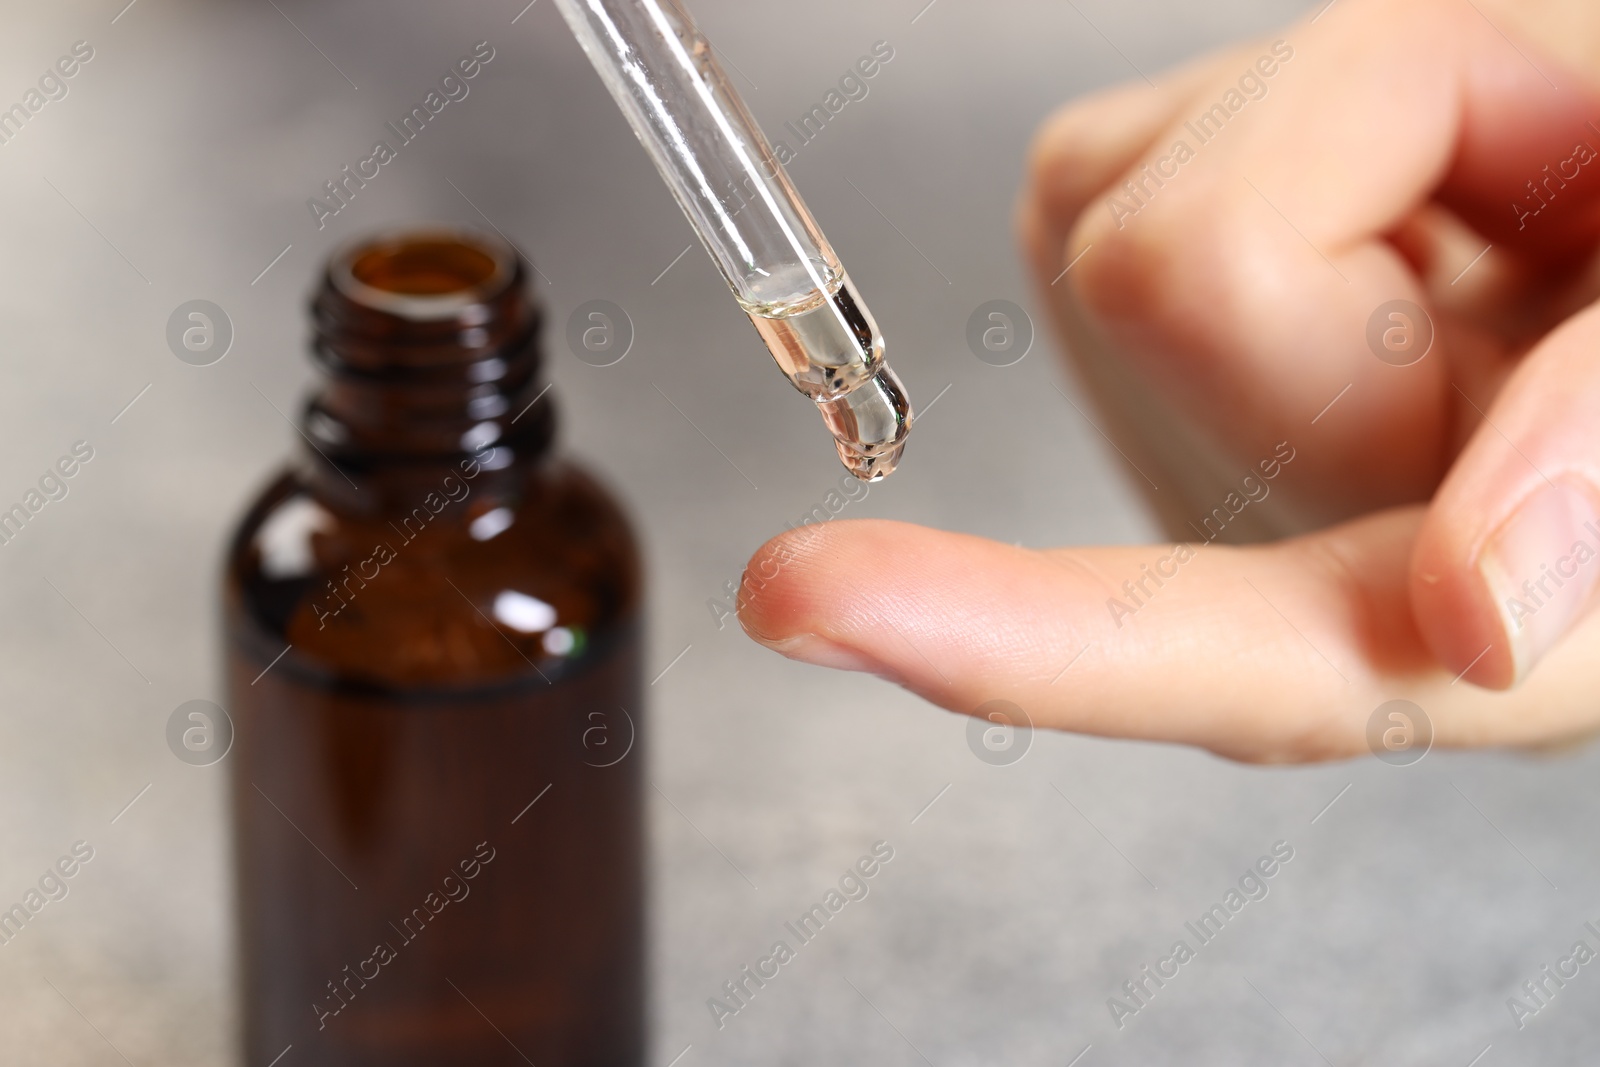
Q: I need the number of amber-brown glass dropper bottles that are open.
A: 1